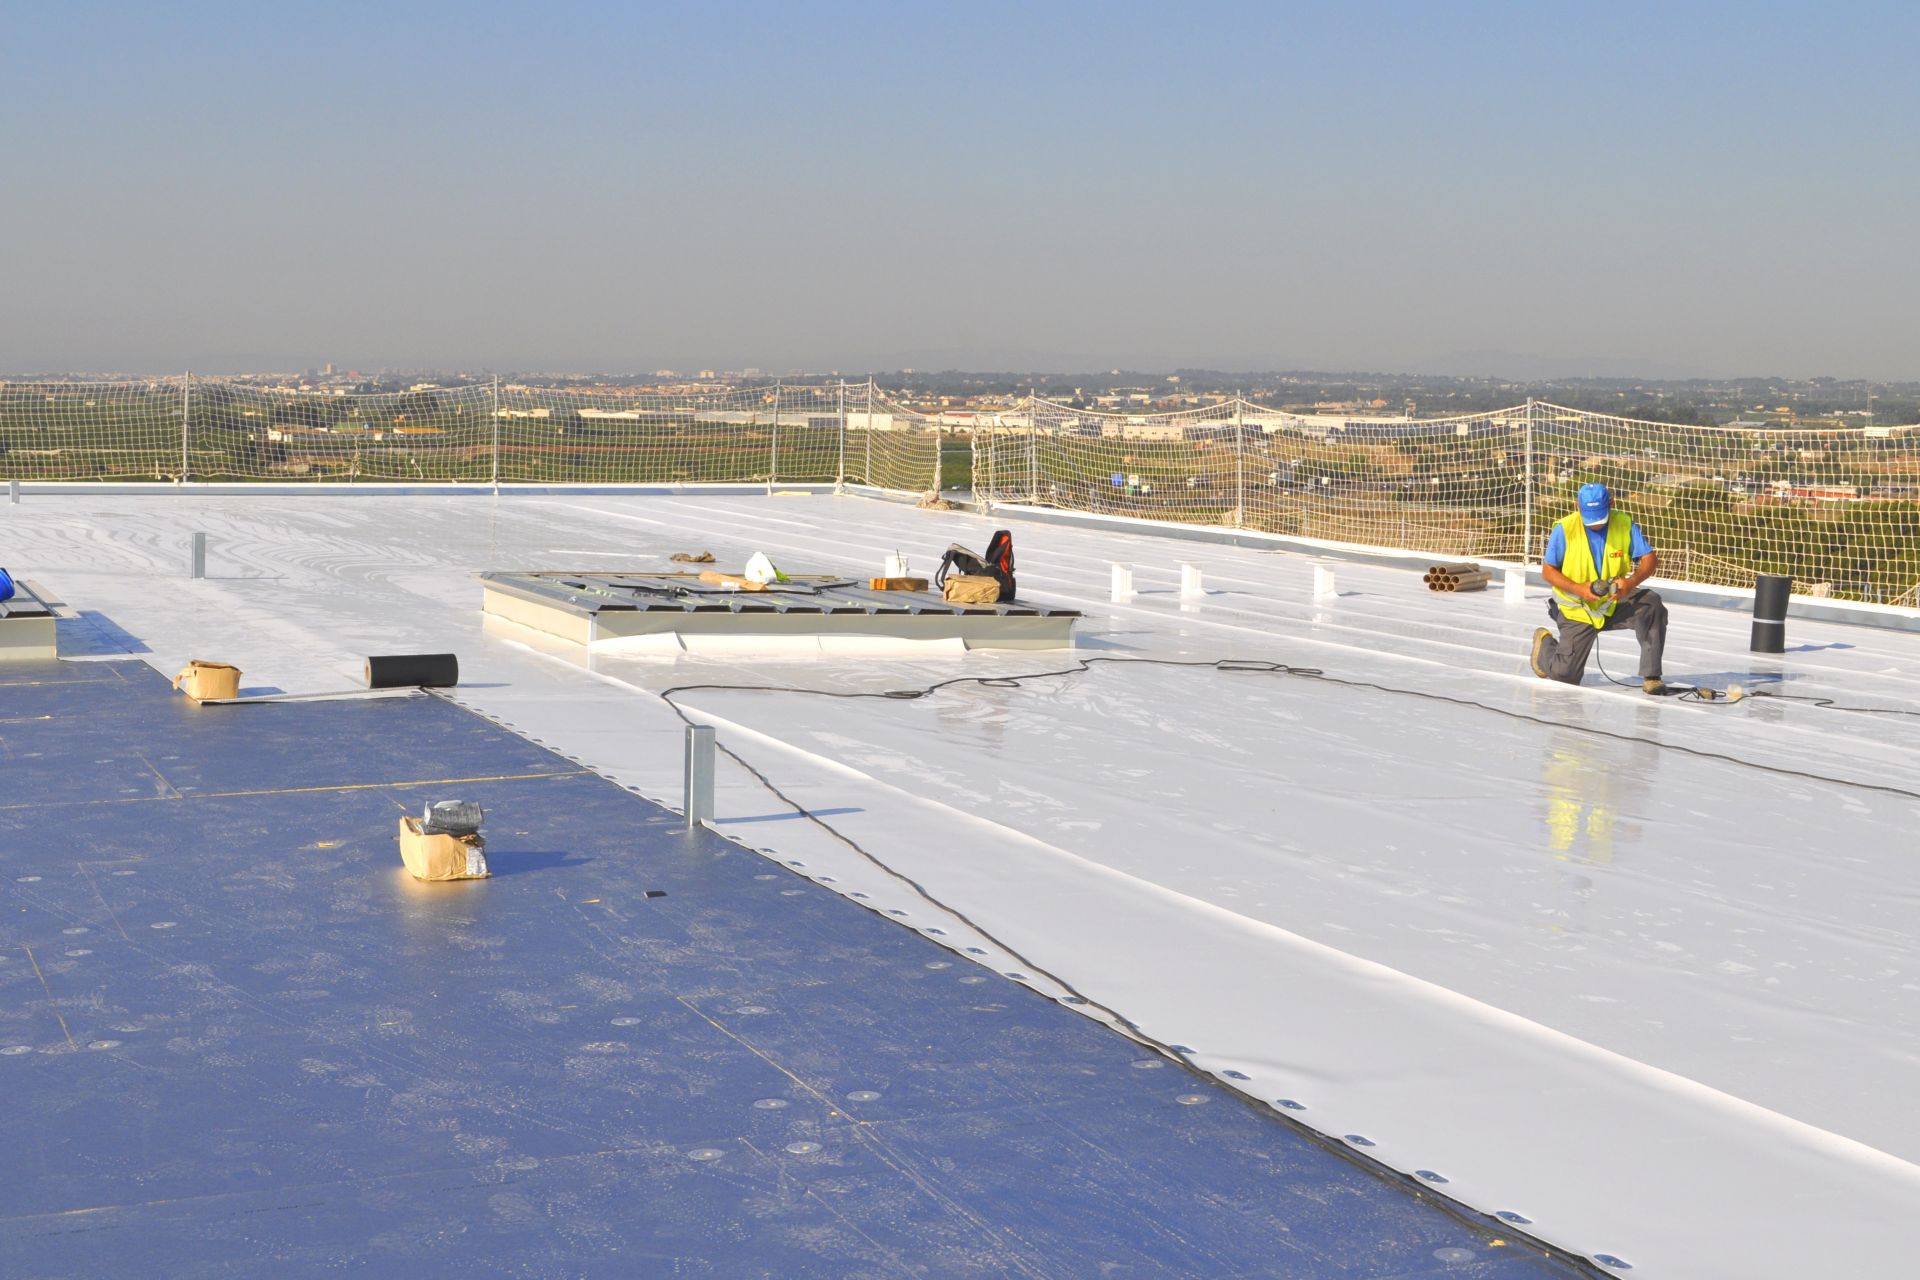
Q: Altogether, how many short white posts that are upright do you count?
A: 4